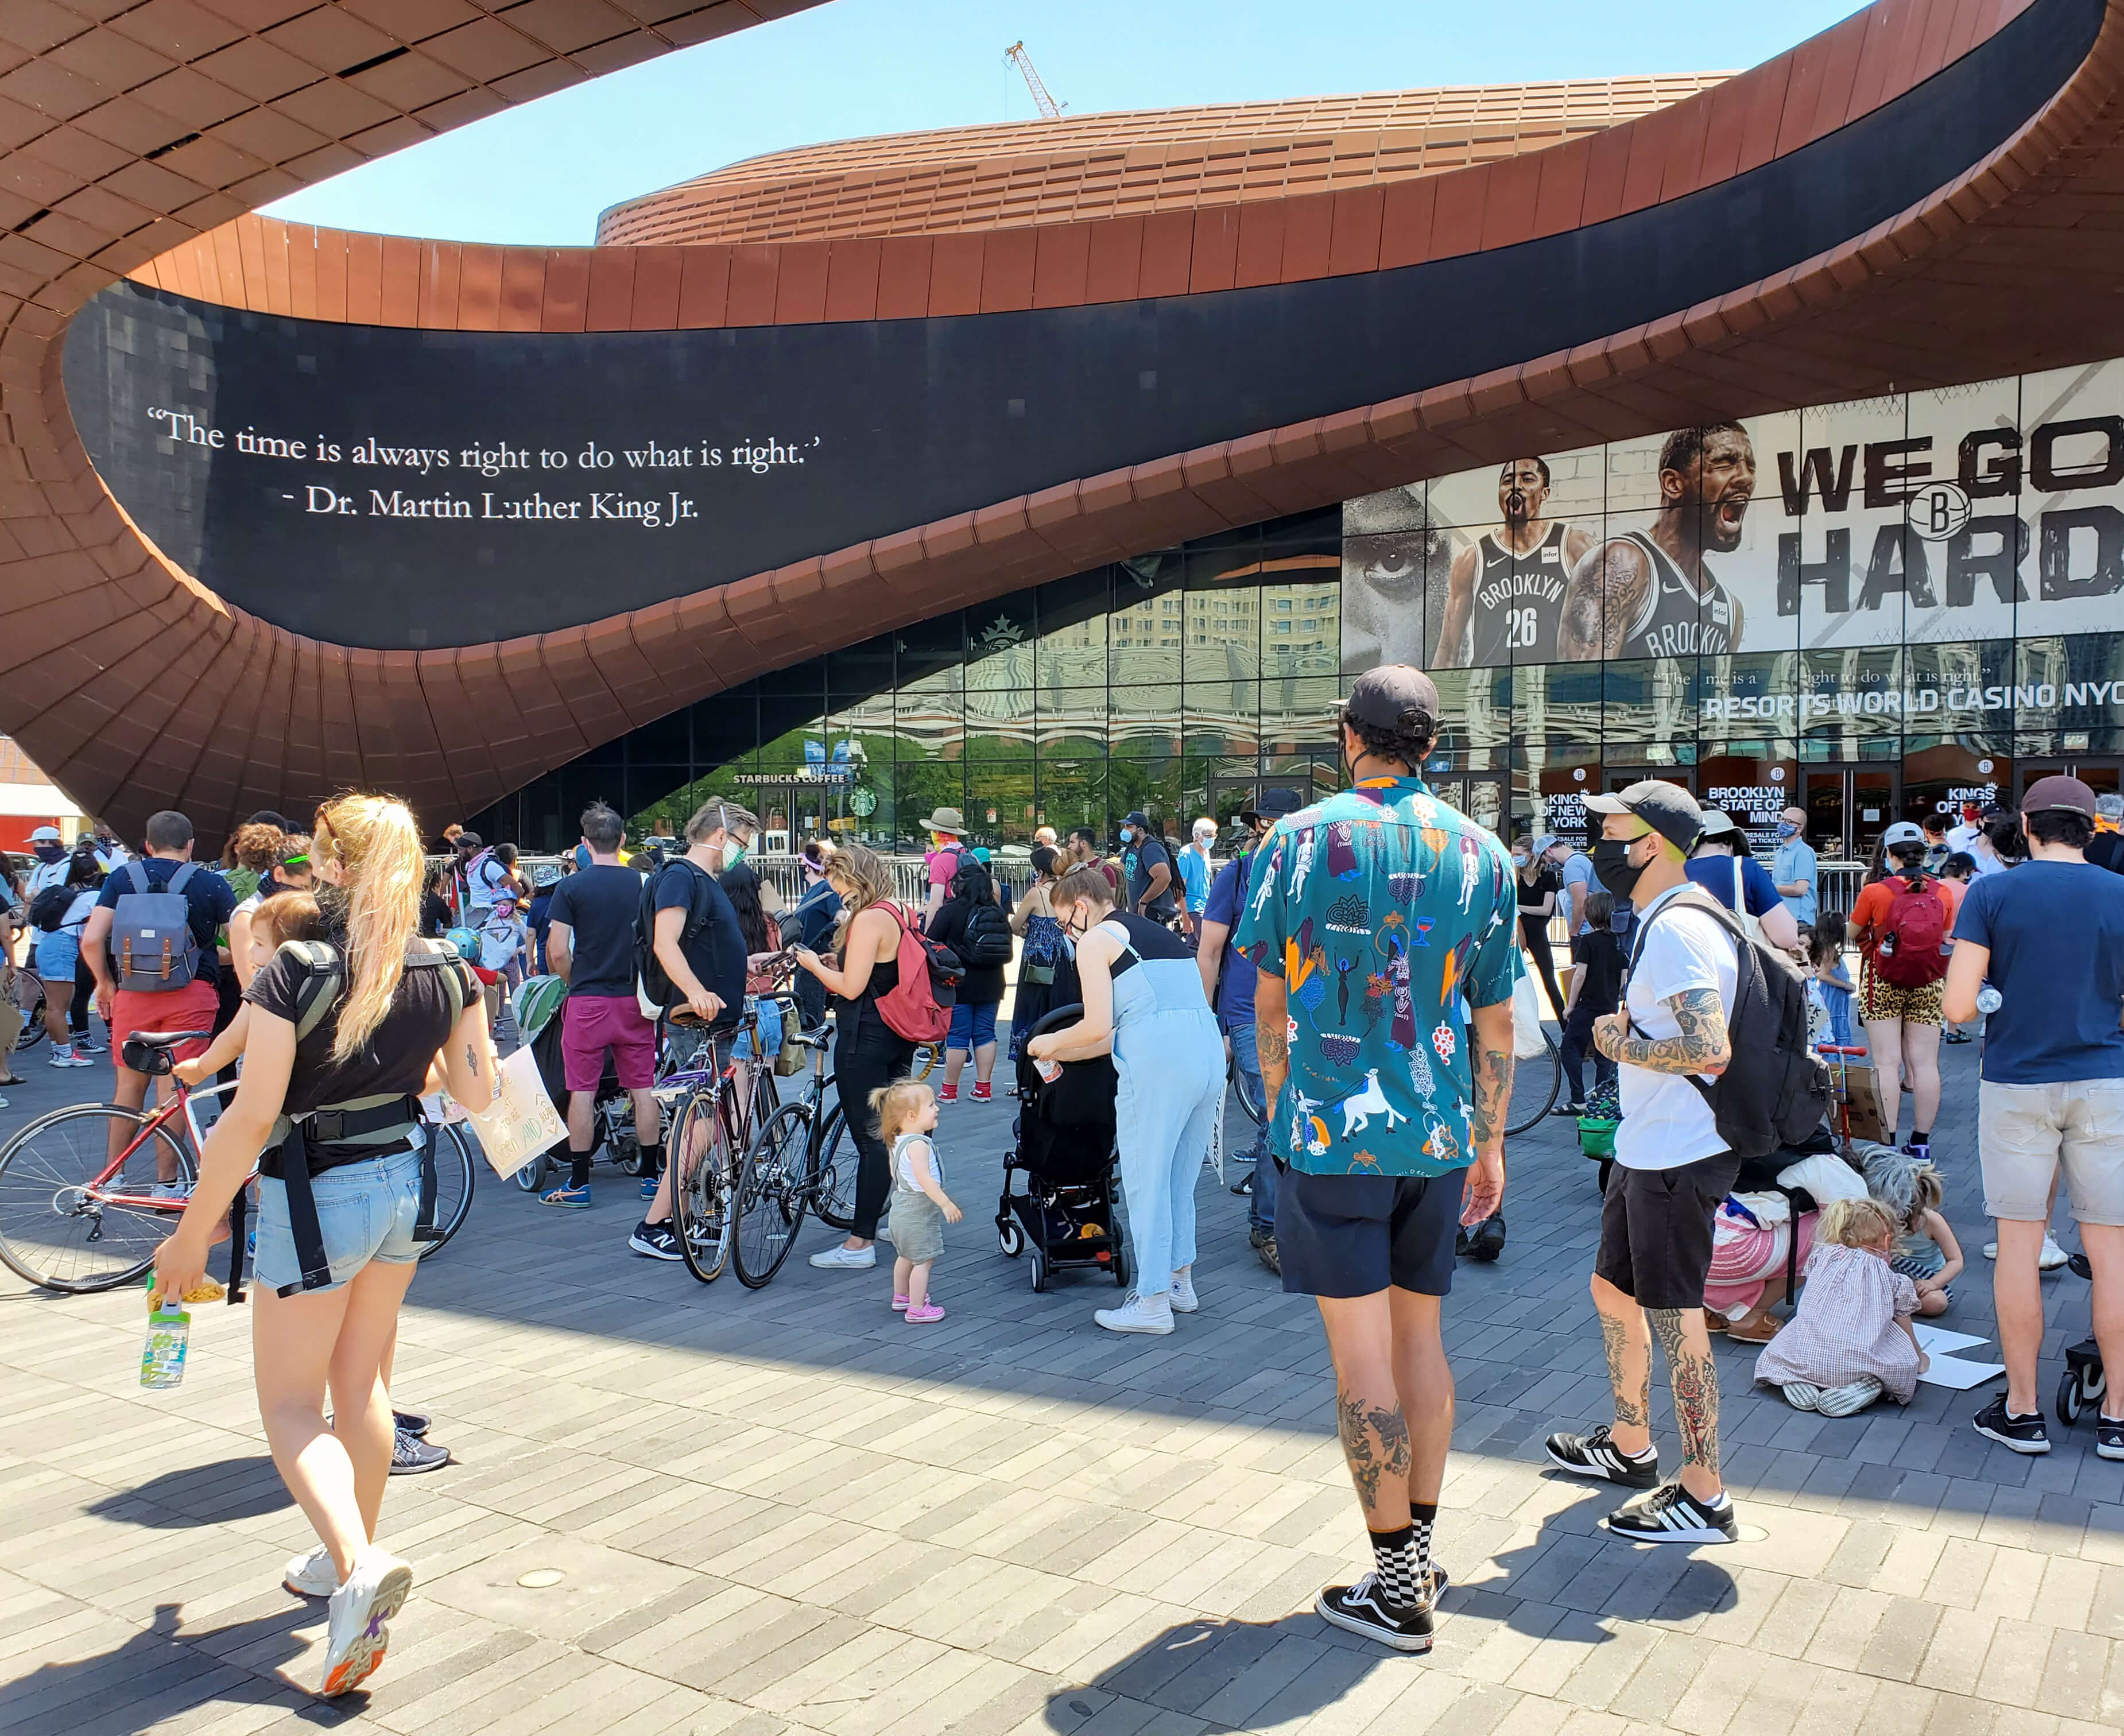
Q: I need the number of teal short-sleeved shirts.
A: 1